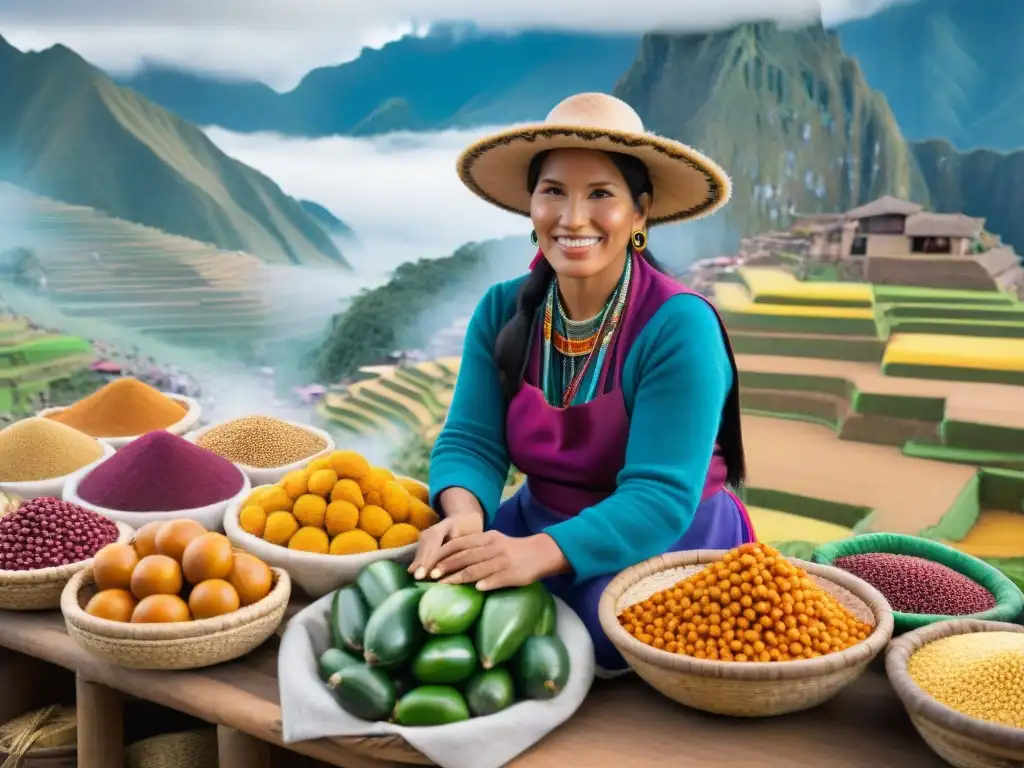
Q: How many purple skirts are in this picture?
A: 1